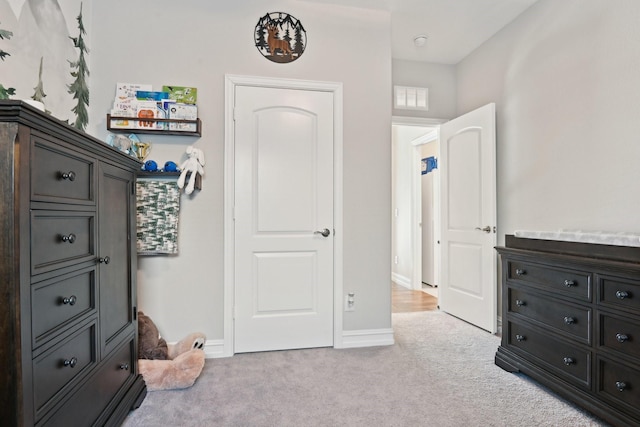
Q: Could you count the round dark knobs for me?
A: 15